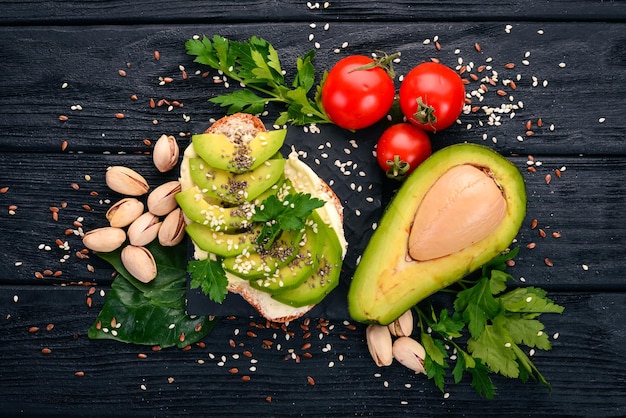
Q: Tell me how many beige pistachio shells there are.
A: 11